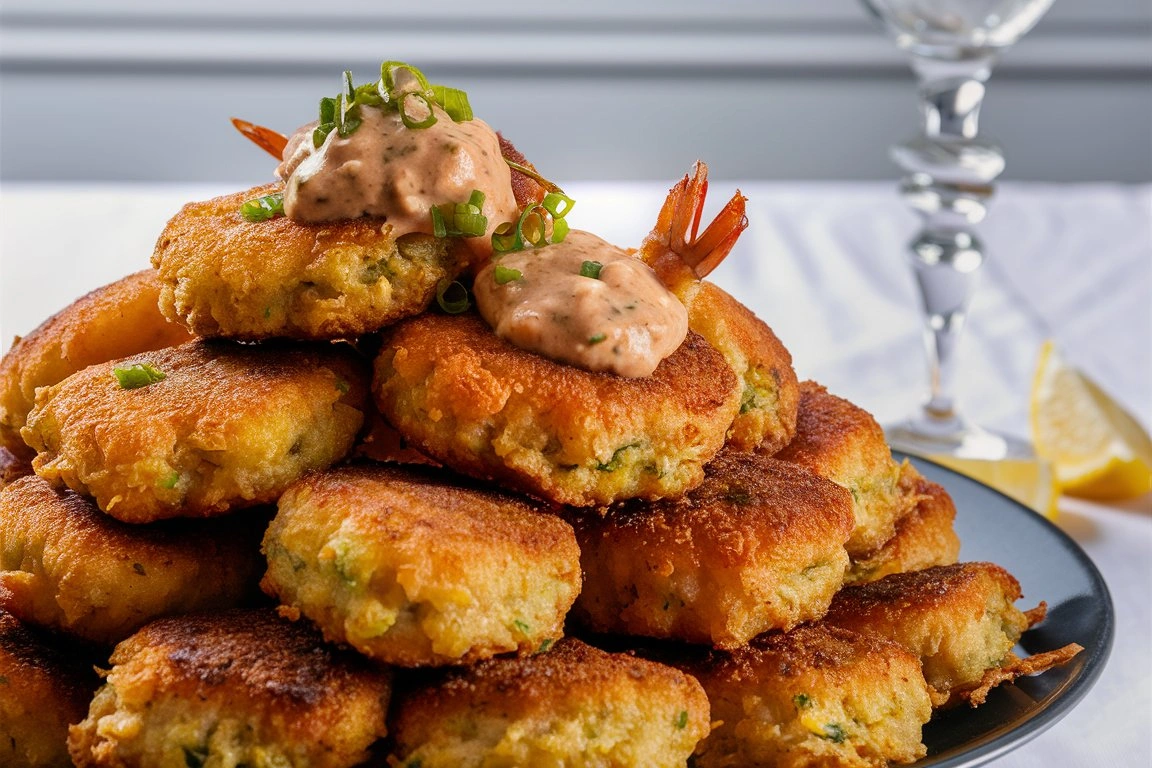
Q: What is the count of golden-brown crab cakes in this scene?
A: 15